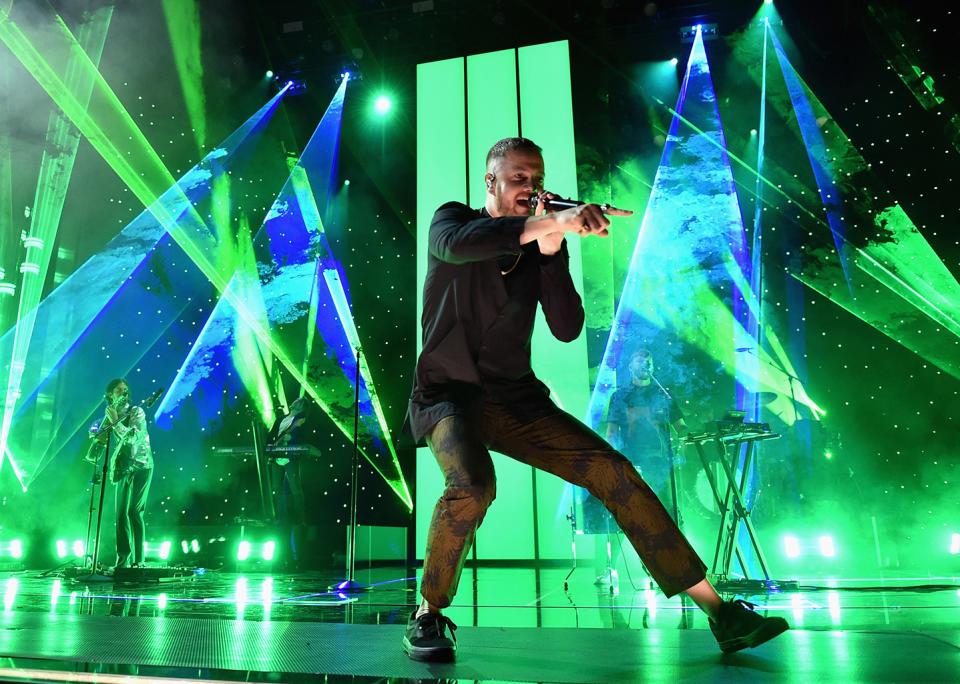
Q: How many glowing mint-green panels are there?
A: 3